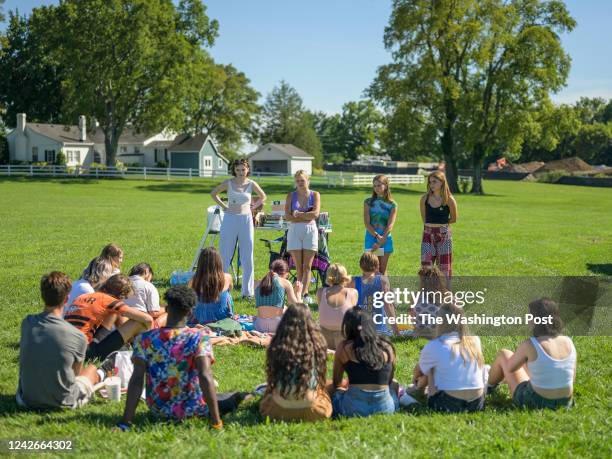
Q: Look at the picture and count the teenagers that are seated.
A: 15